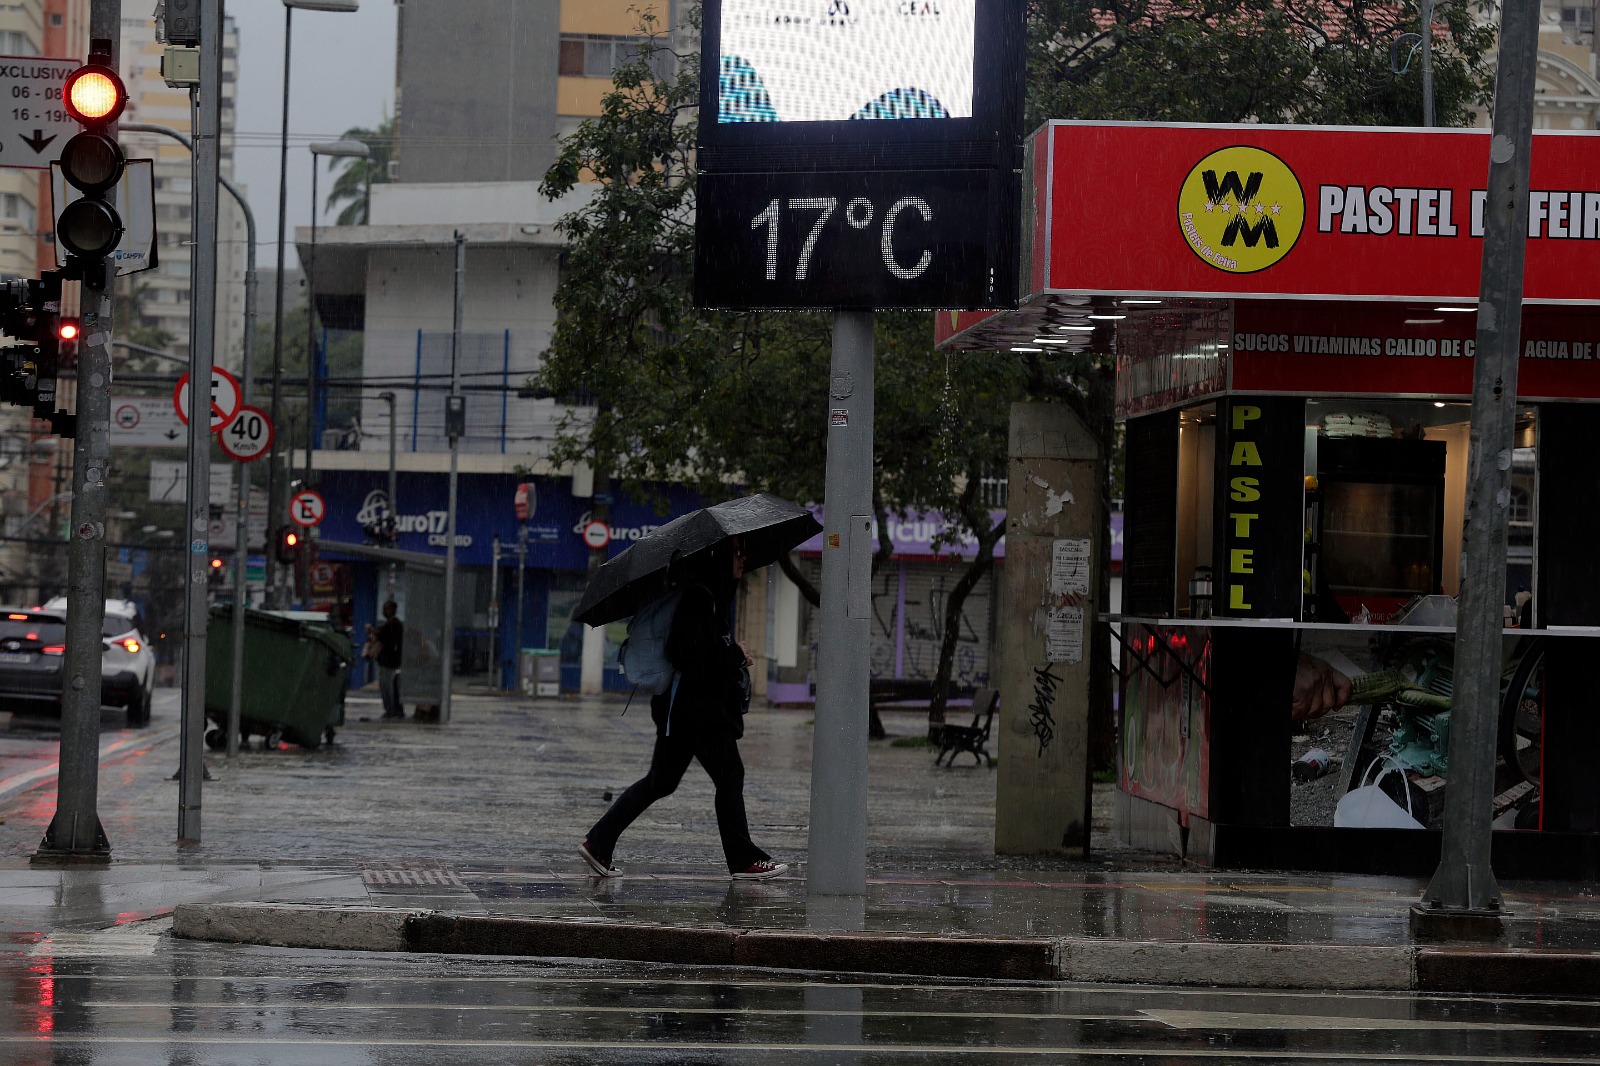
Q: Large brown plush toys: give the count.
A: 0